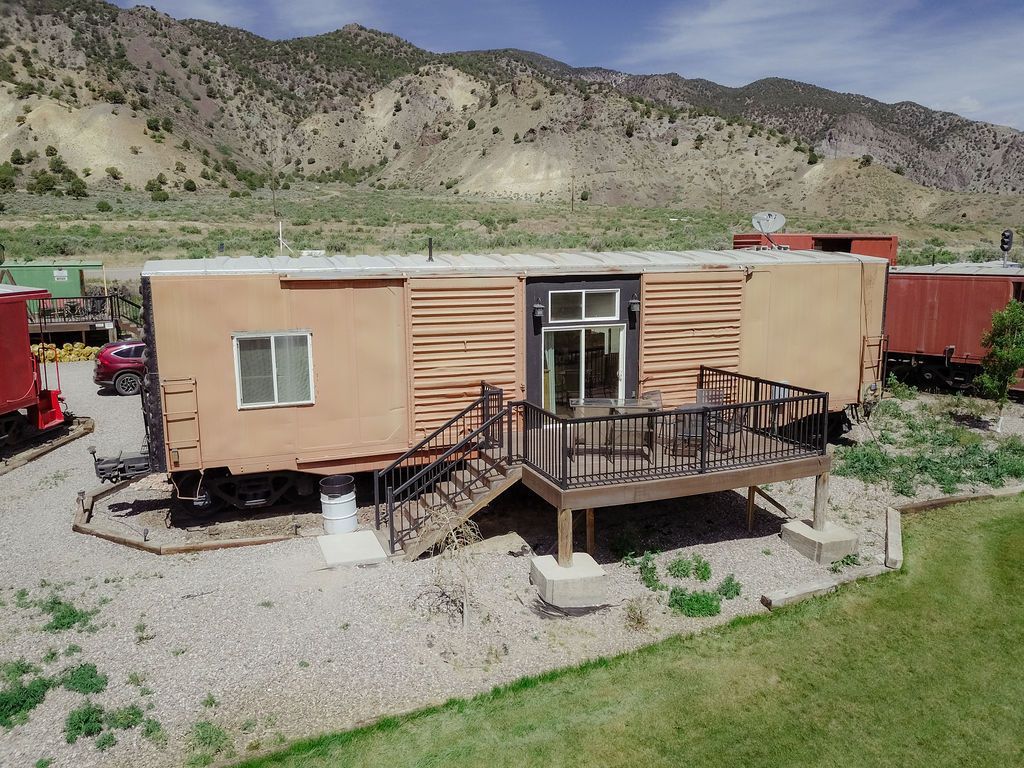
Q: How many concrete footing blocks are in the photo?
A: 2